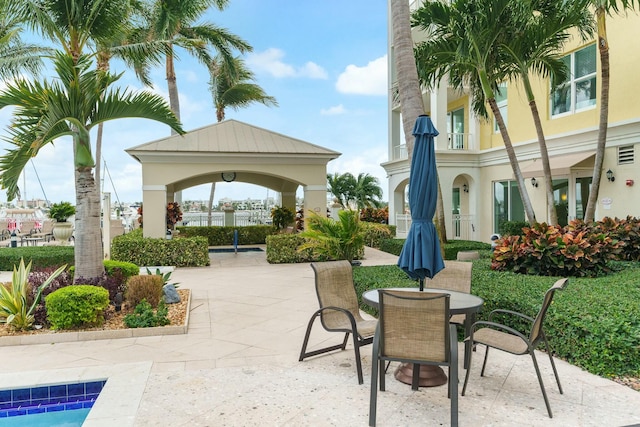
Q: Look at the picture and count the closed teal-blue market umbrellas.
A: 1